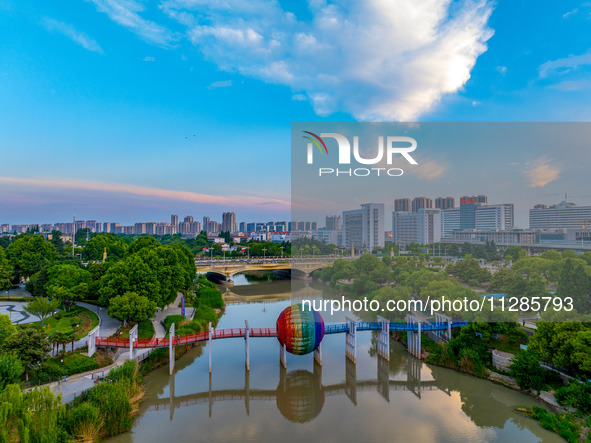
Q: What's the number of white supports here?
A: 11